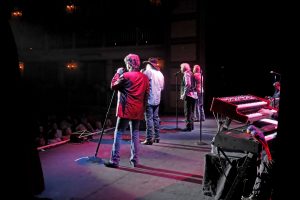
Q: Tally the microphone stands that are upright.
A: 2